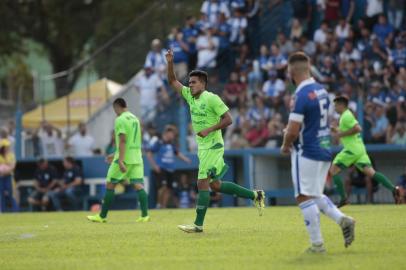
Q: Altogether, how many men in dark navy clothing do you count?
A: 2